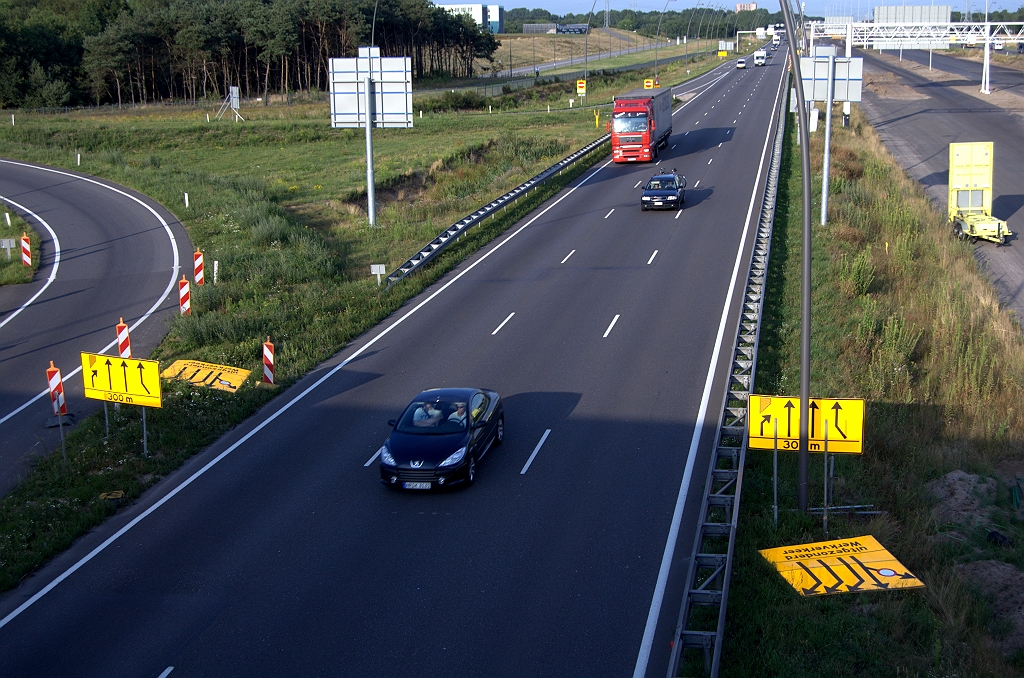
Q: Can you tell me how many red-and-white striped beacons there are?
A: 6